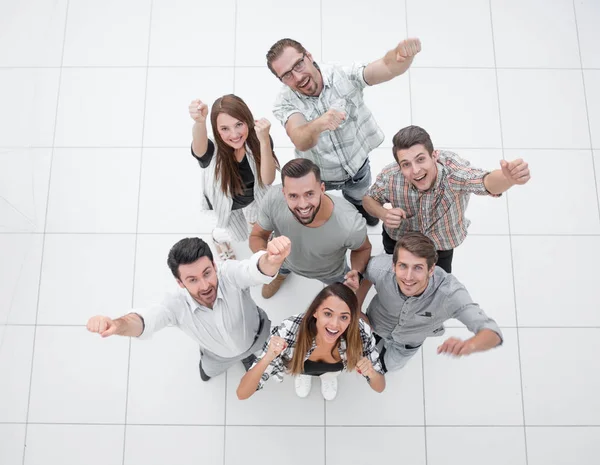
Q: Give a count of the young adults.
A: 7